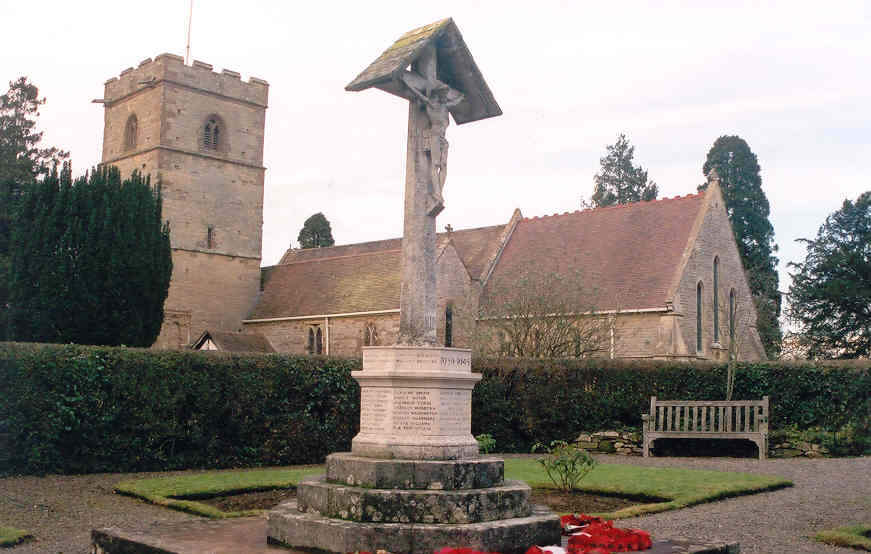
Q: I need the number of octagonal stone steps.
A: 3